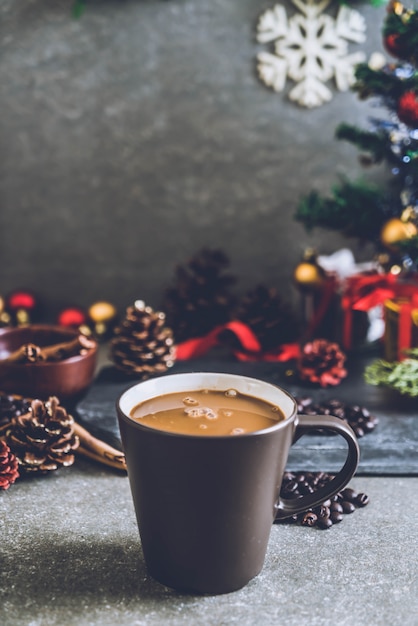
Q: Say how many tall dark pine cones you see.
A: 2